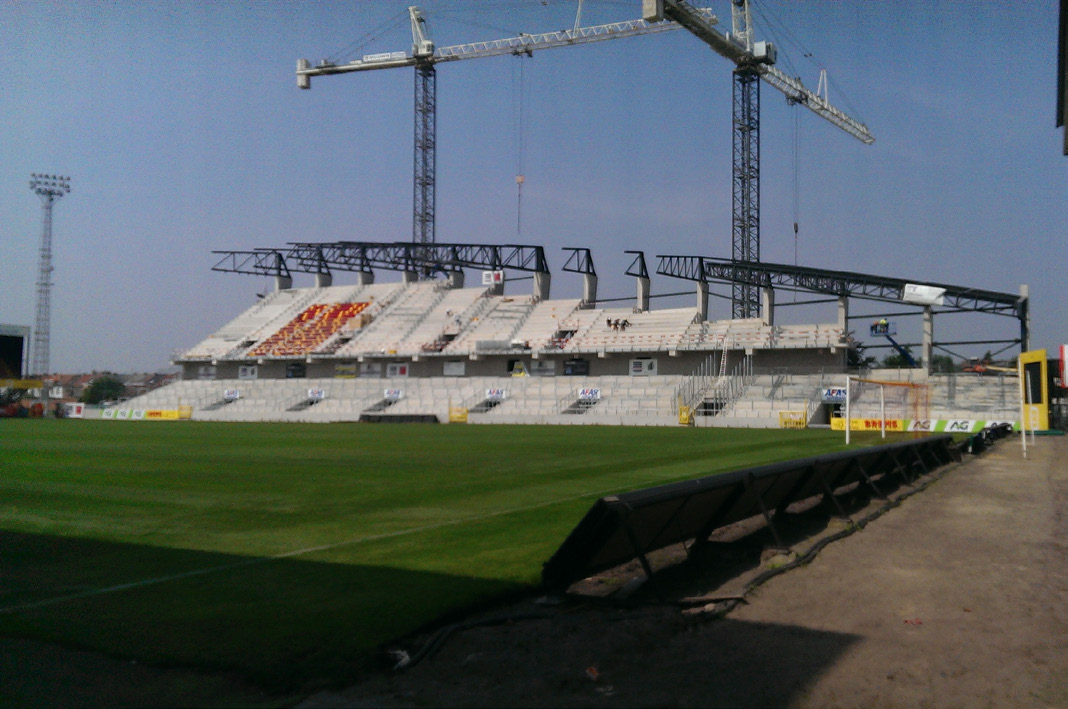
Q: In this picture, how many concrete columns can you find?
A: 14